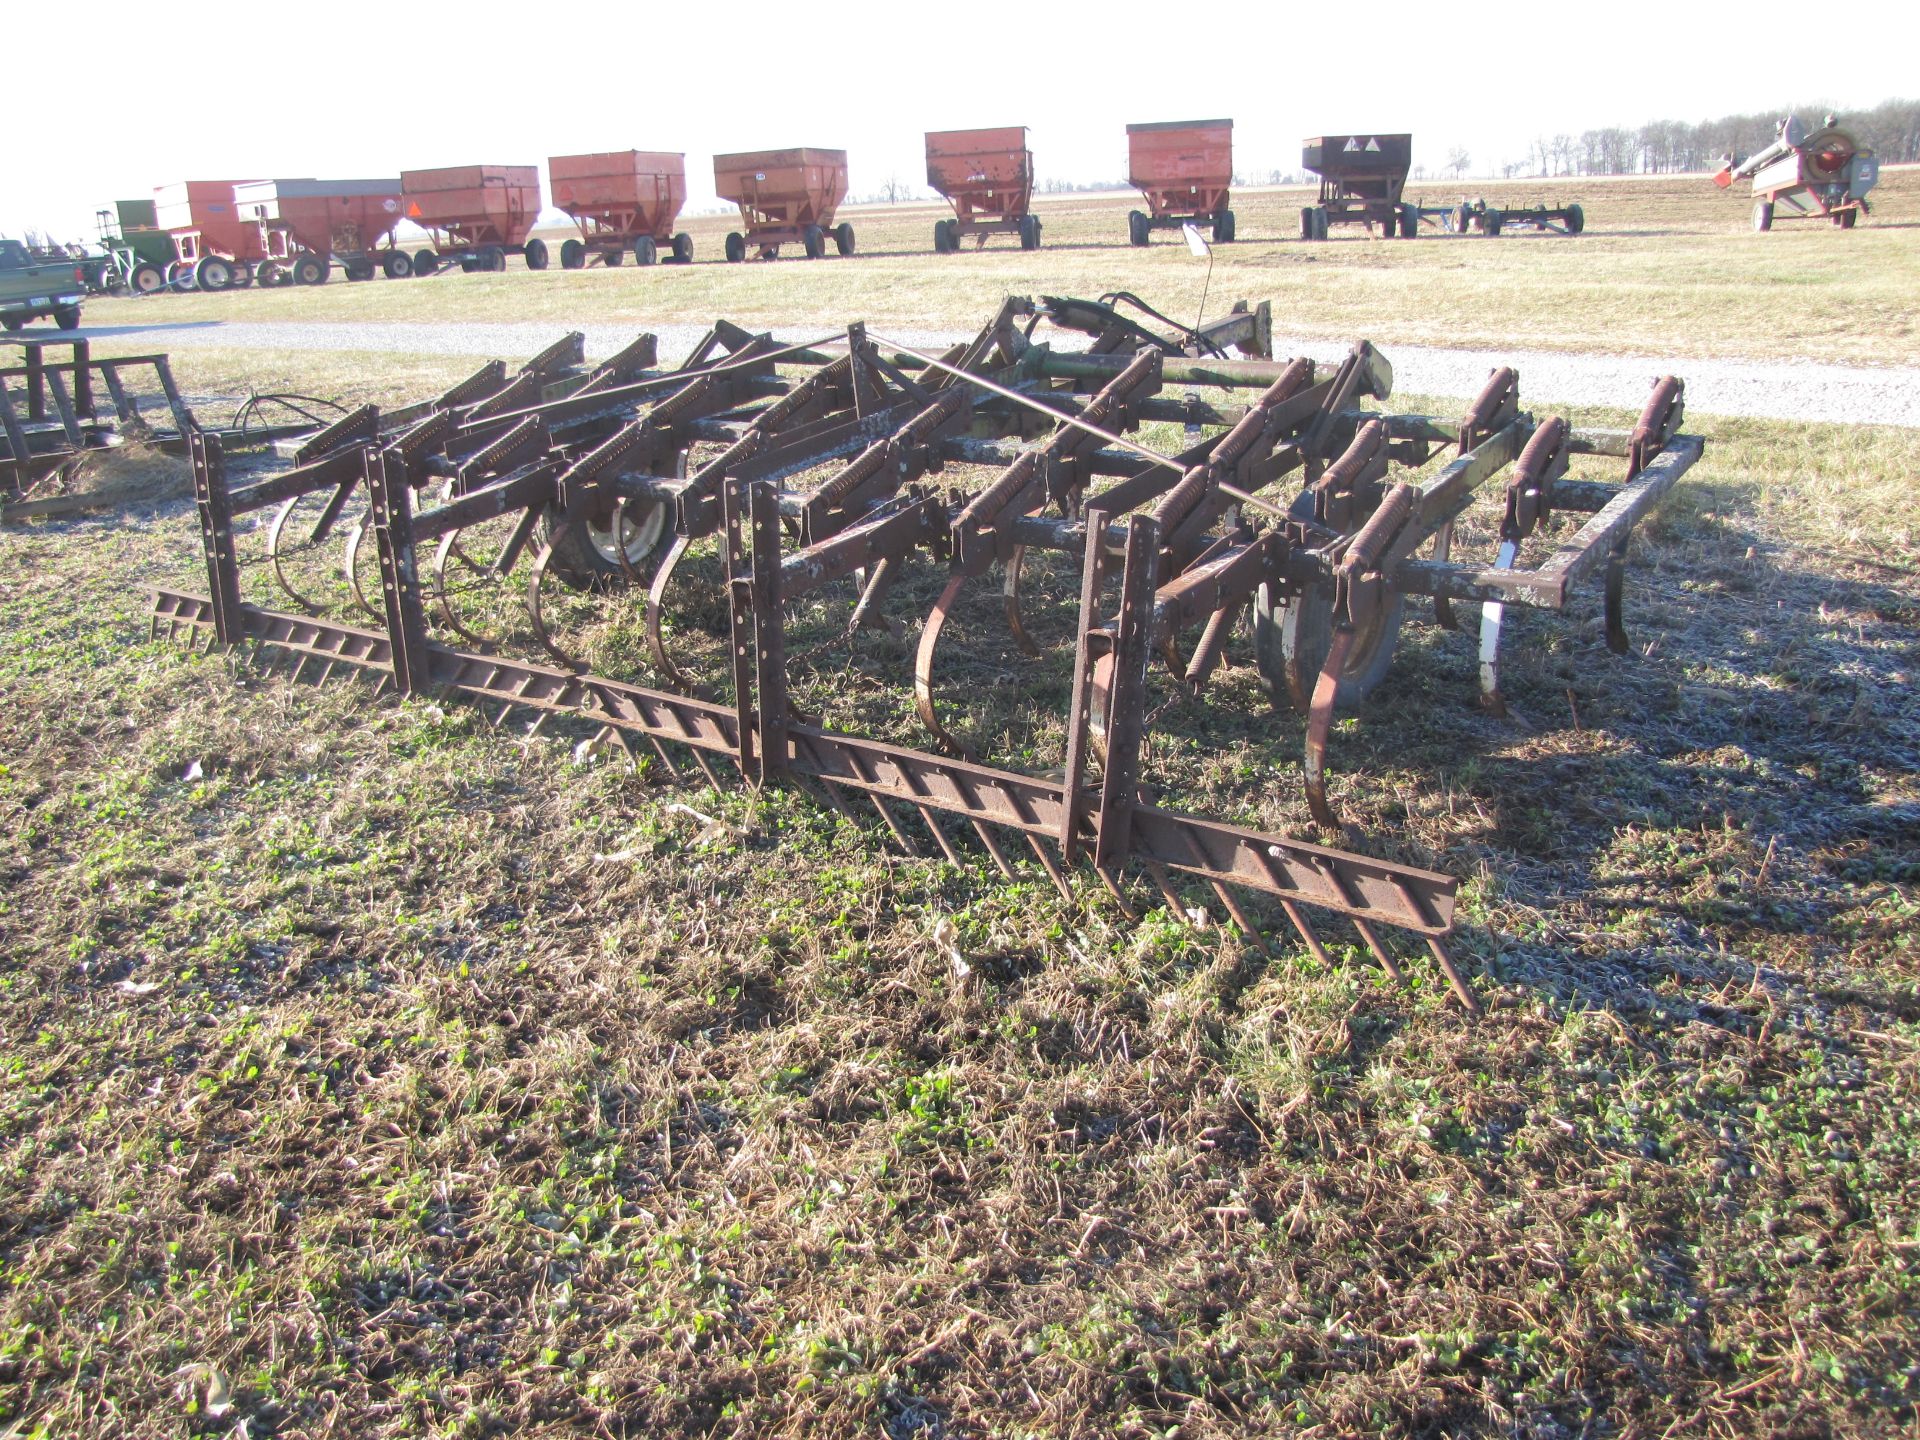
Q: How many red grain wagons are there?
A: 7